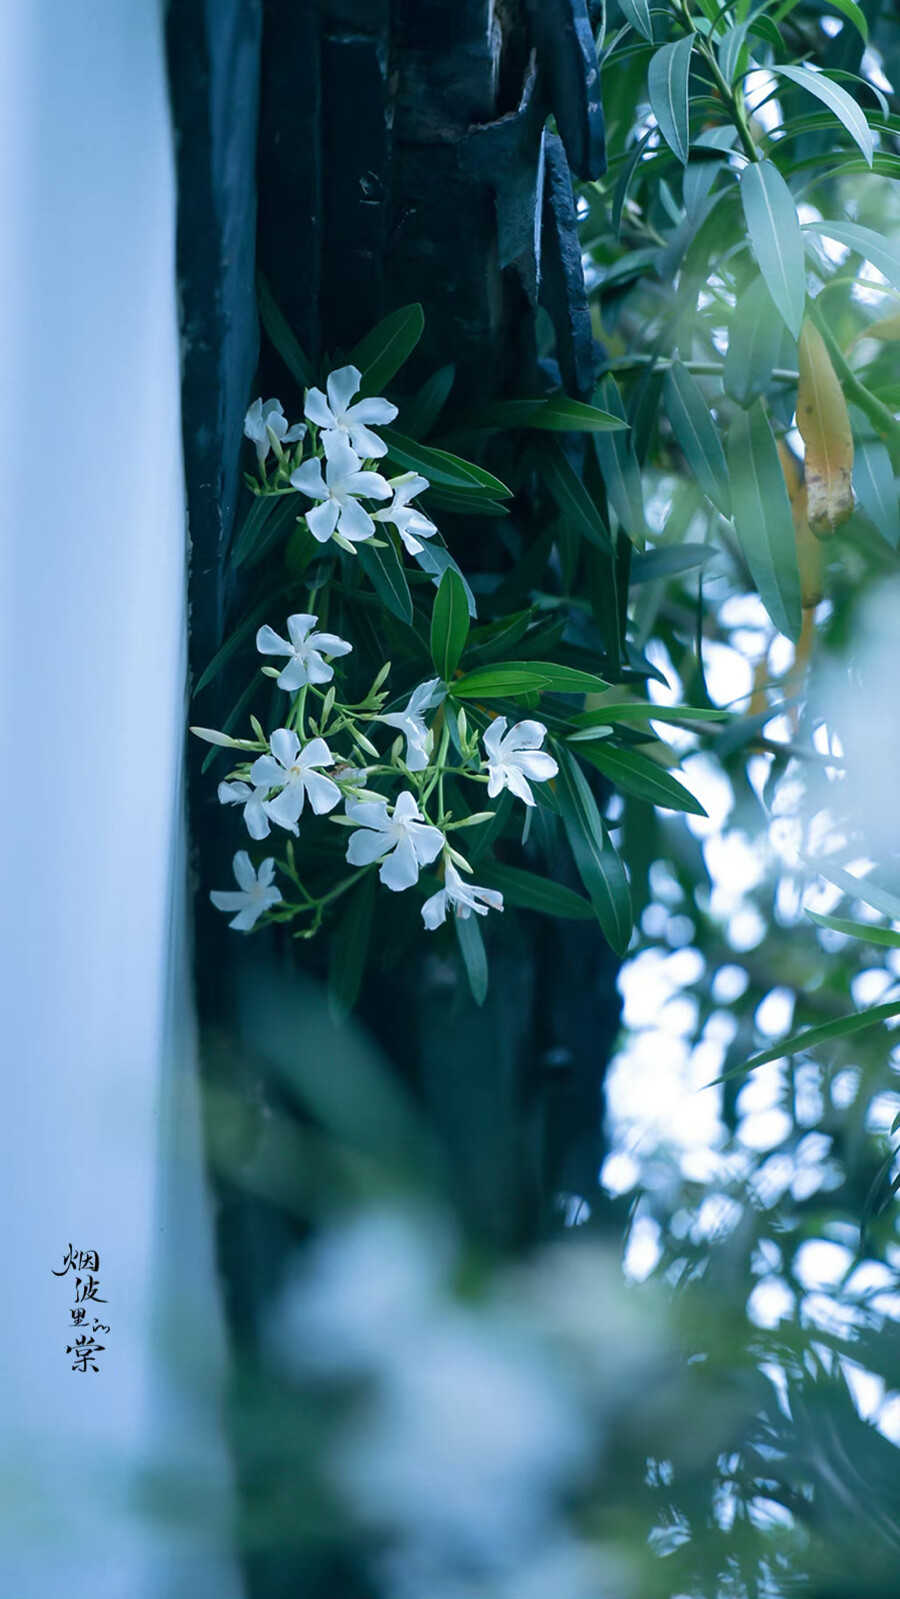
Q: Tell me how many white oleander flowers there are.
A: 12